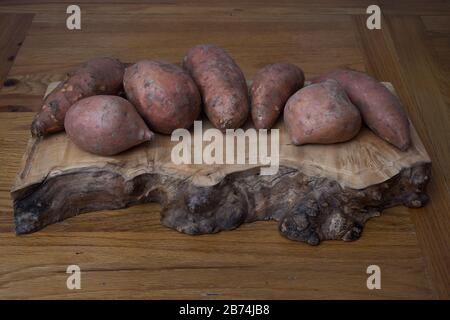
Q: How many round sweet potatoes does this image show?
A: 3